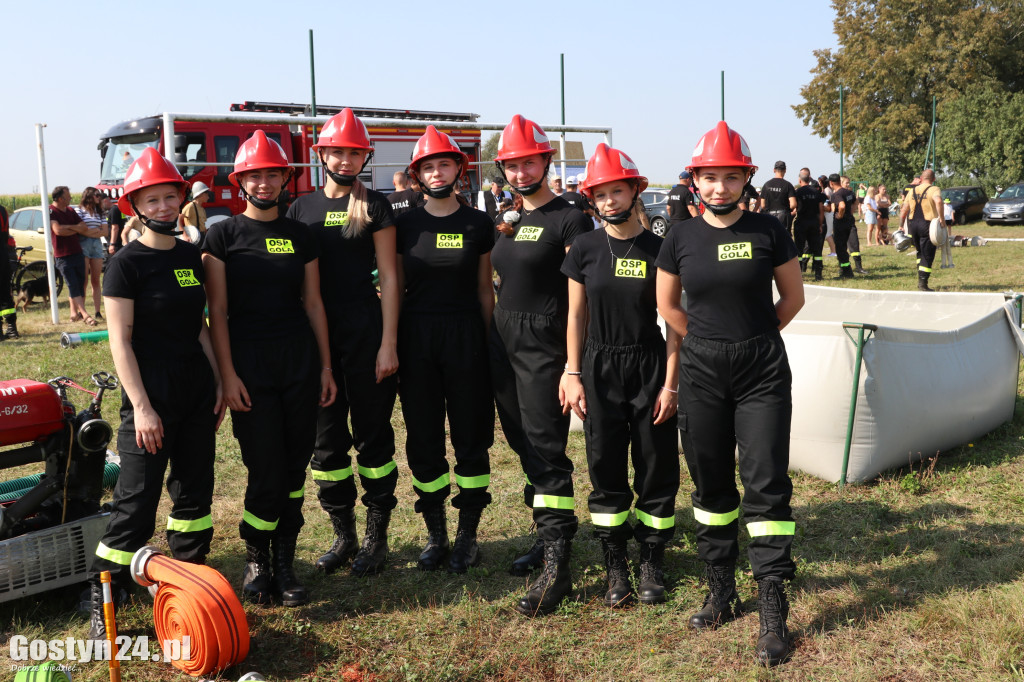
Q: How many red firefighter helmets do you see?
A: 7